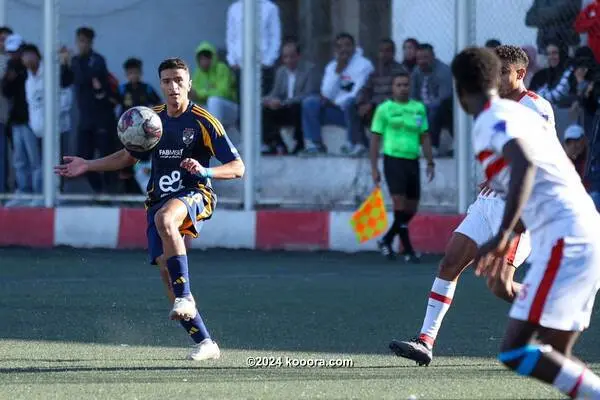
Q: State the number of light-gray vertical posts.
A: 3